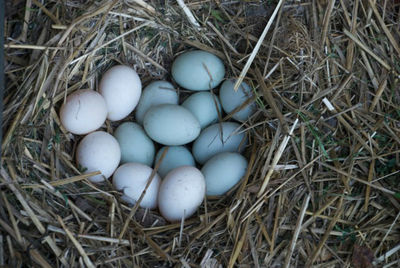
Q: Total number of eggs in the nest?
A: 14